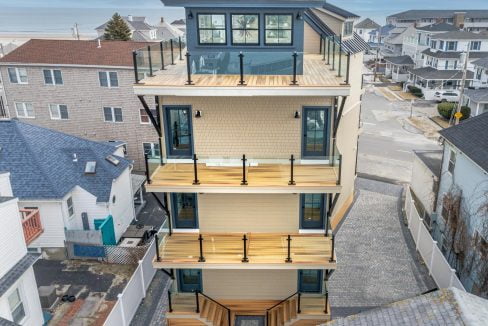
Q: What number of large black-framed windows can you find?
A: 3